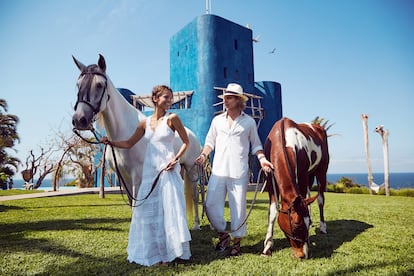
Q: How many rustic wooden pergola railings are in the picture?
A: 2